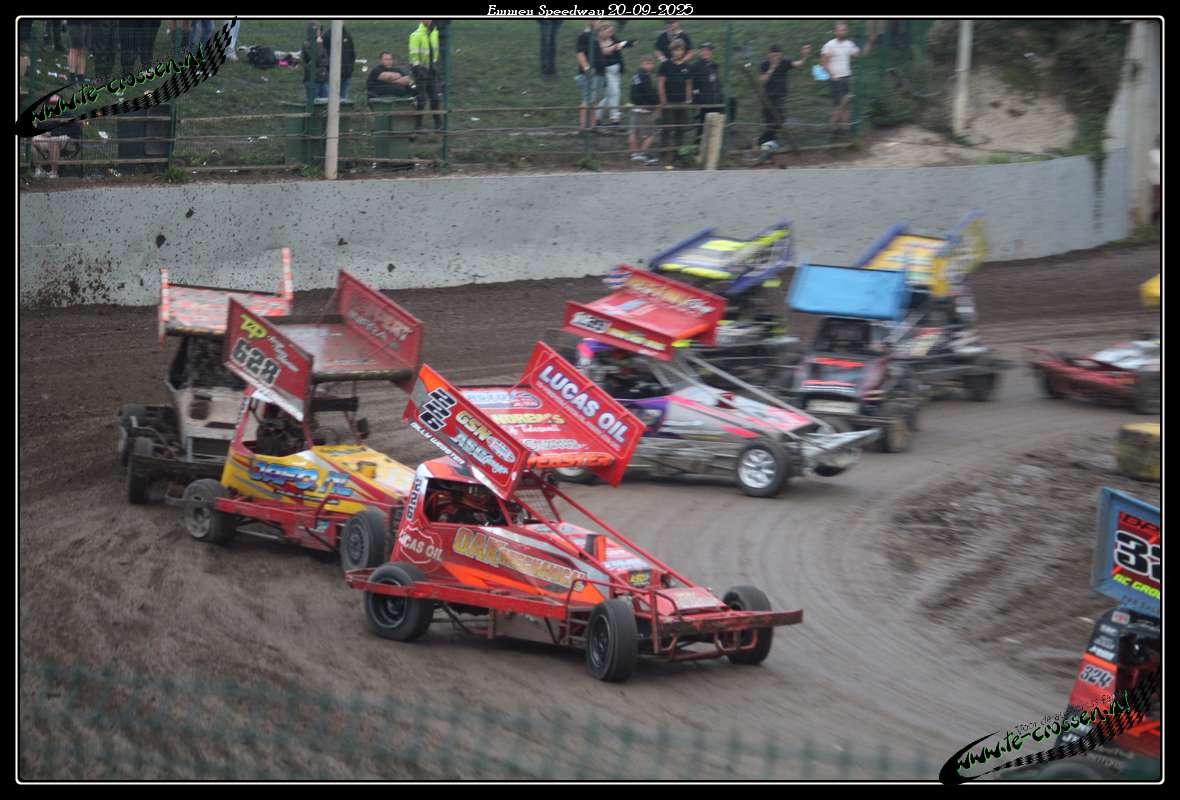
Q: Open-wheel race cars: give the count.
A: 9